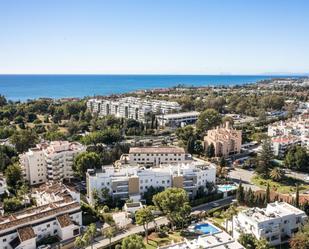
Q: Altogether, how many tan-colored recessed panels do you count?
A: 2